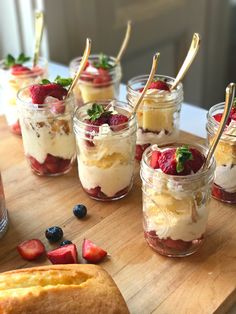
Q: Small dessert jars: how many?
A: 7